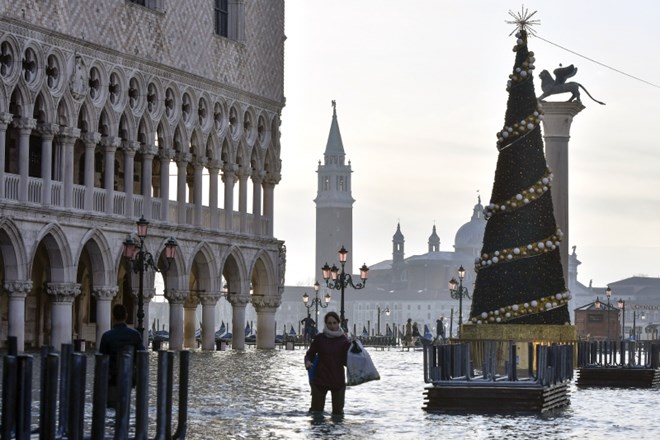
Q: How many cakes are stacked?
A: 0